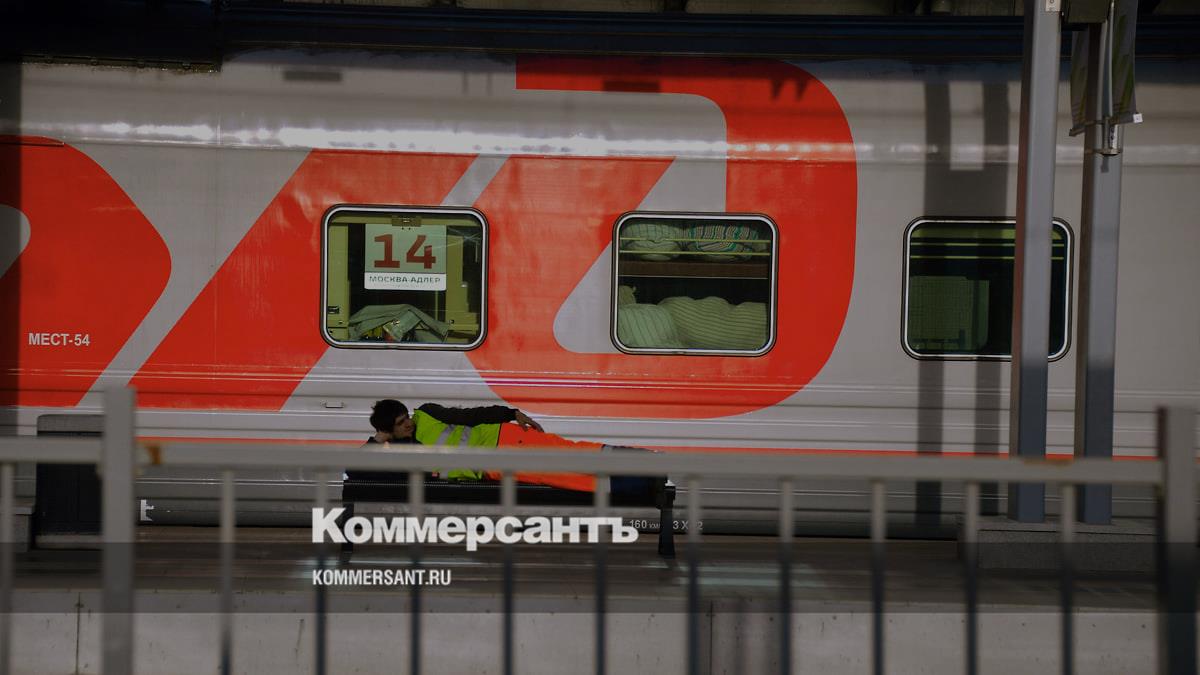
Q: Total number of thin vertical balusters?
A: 11